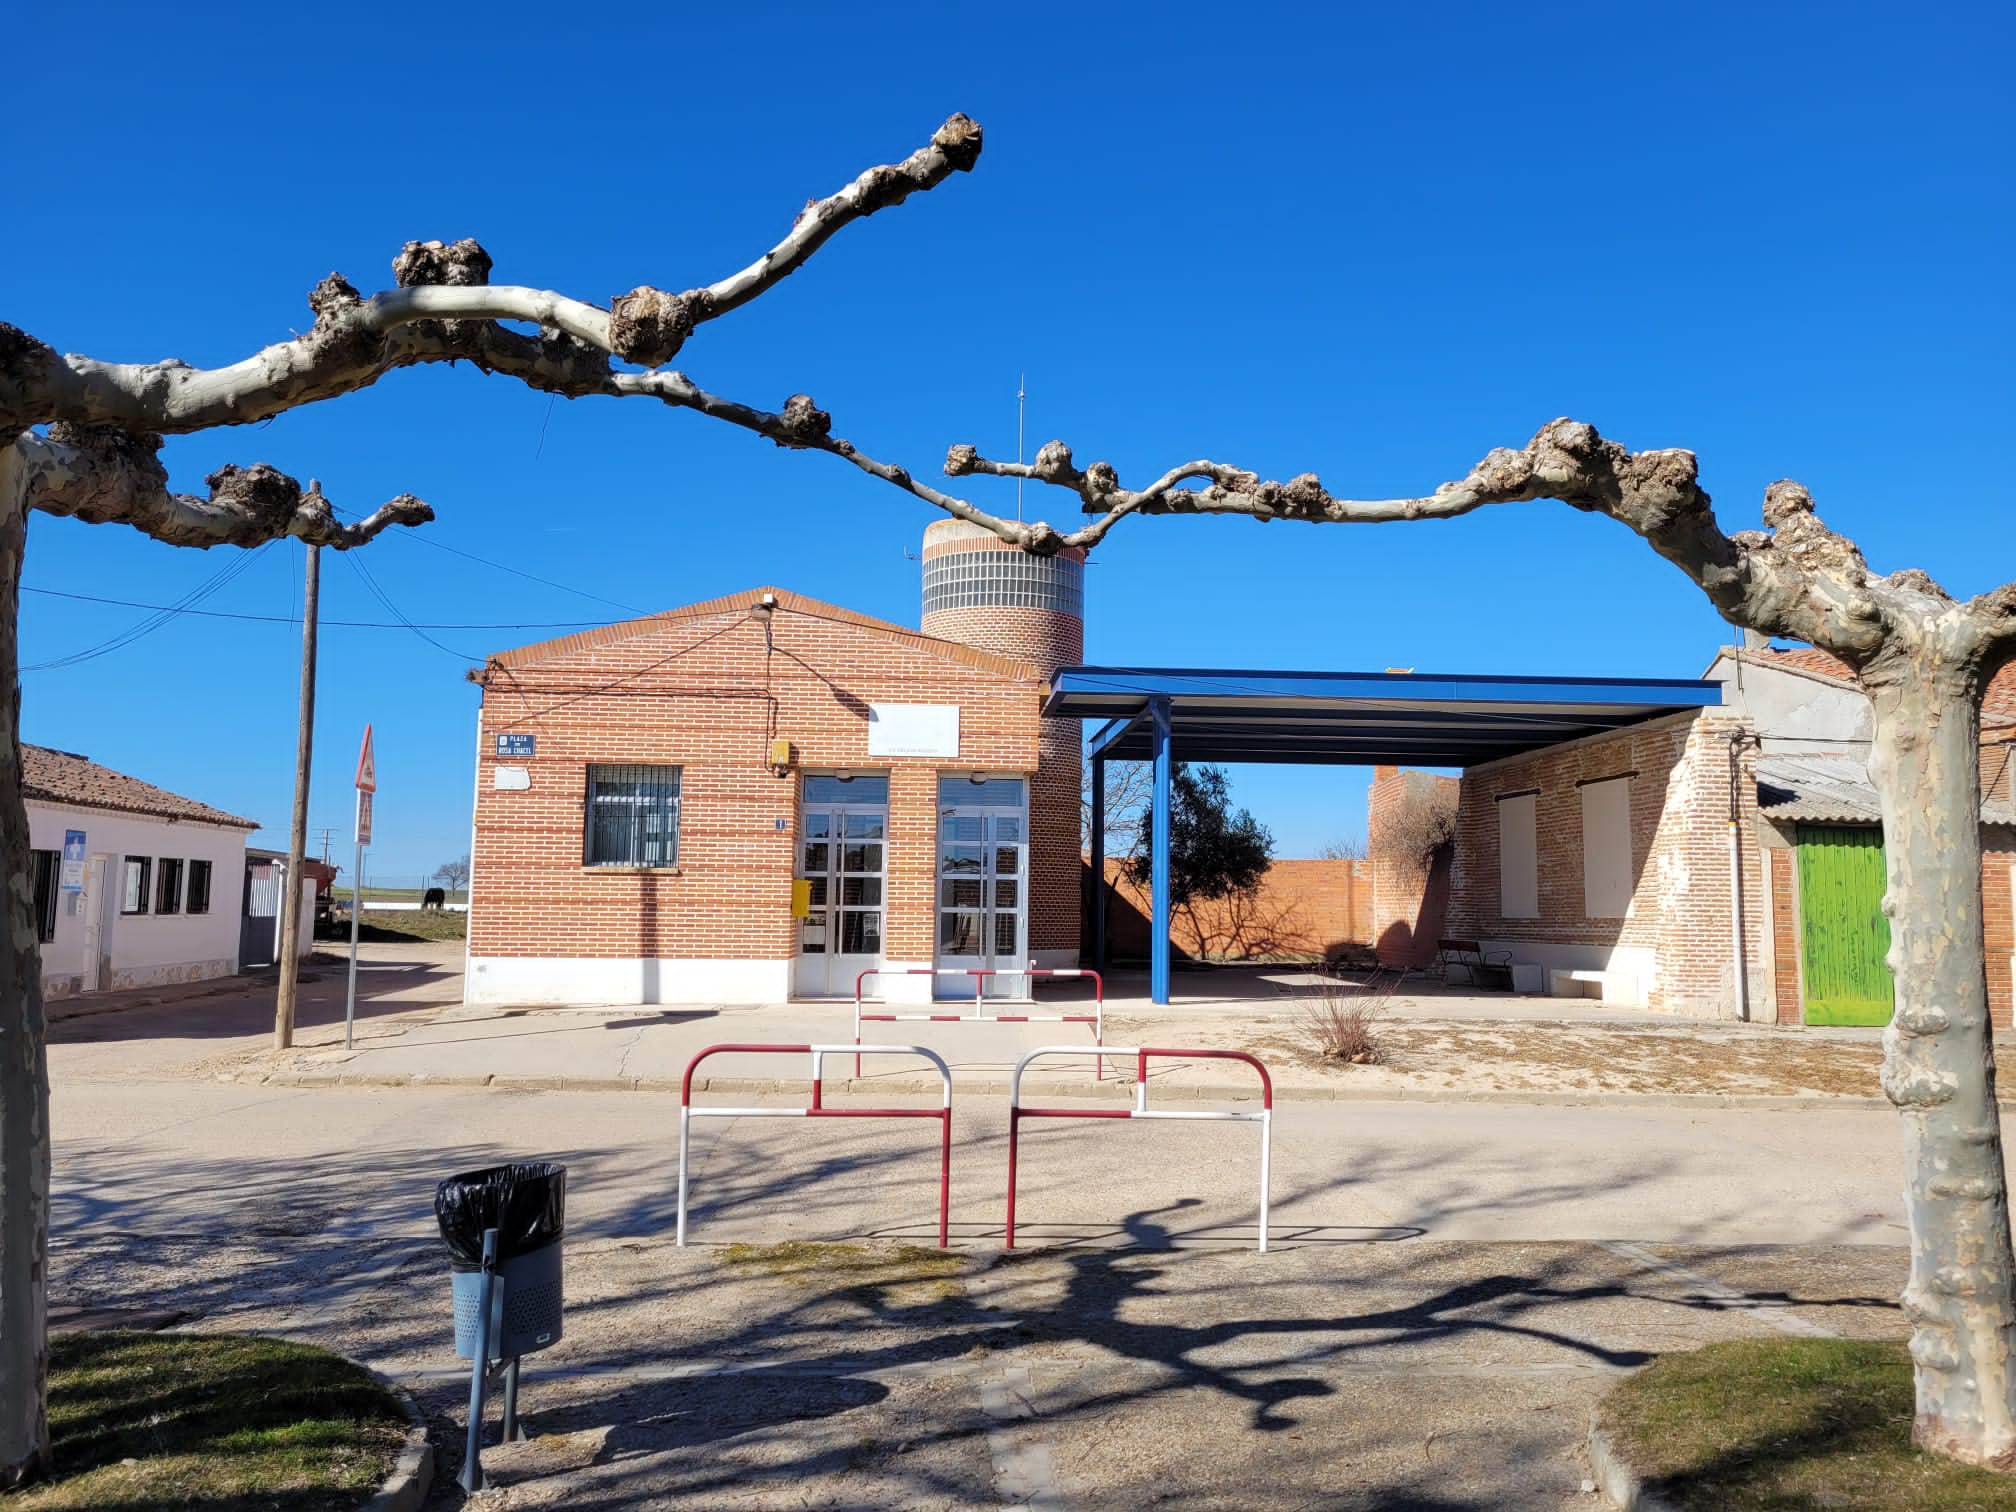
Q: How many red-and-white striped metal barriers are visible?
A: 3